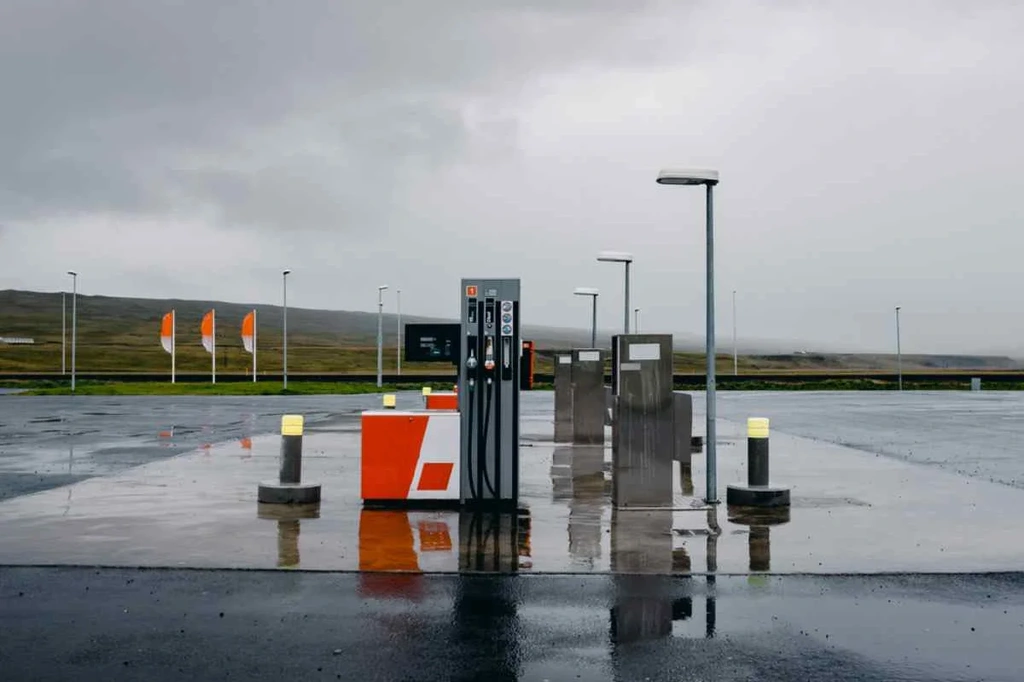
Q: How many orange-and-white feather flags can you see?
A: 3